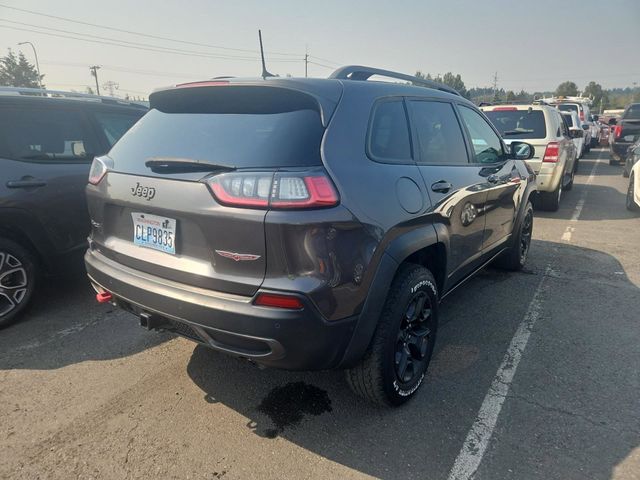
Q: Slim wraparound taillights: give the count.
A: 2